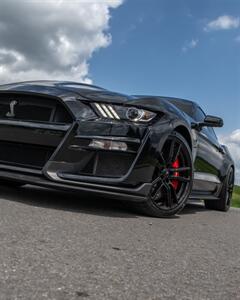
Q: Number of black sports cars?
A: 1